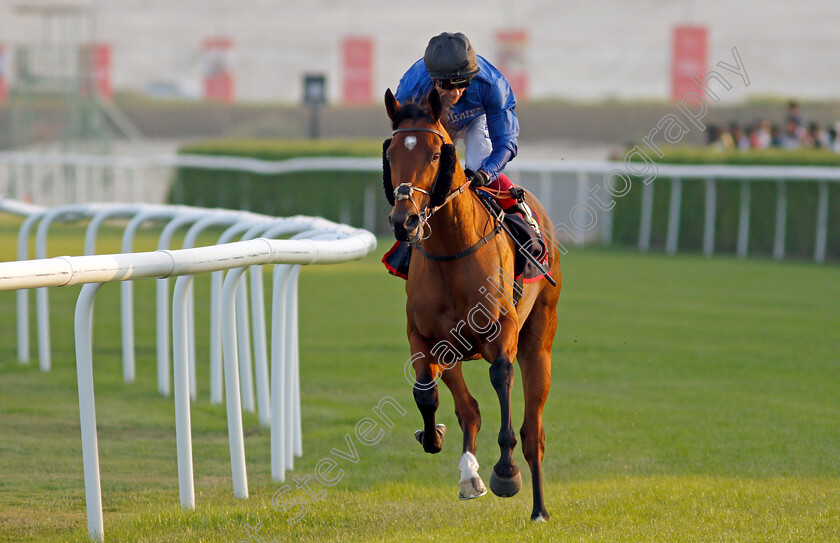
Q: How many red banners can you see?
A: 6